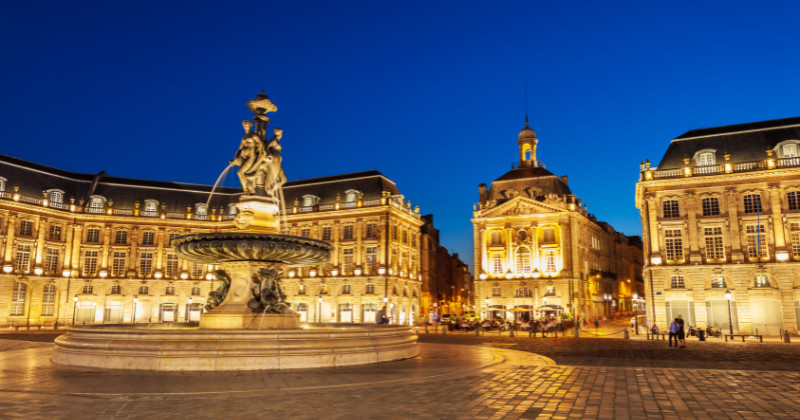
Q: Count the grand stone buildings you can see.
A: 3